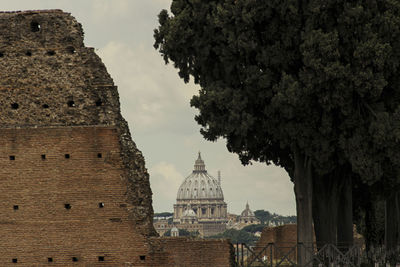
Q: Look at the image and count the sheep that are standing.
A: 0